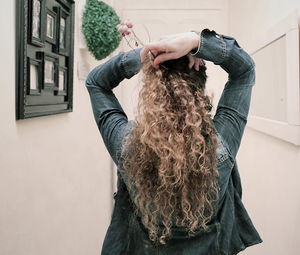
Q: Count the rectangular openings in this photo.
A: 6